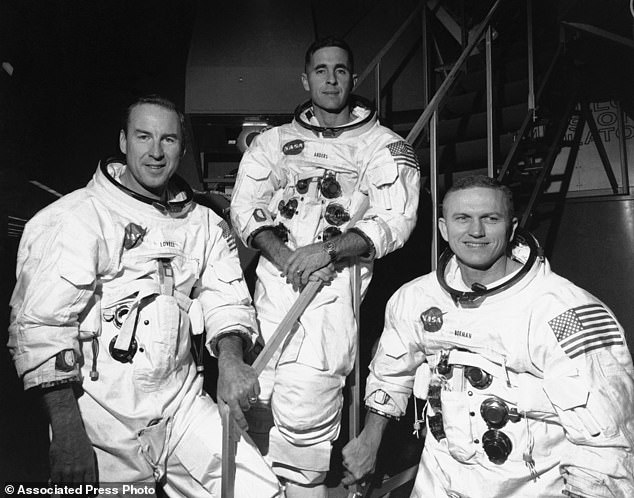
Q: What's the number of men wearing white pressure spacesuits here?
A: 3